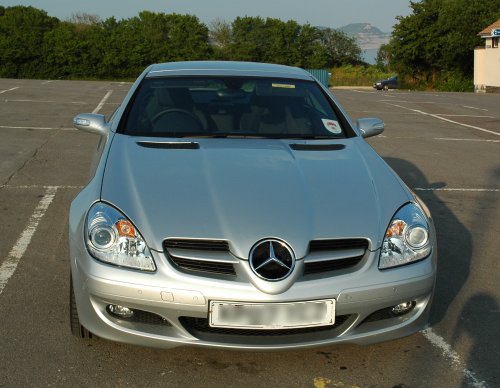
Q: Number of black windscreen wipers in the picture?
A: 2